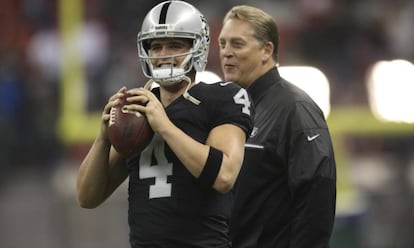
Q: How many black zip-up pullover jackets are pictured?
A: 1